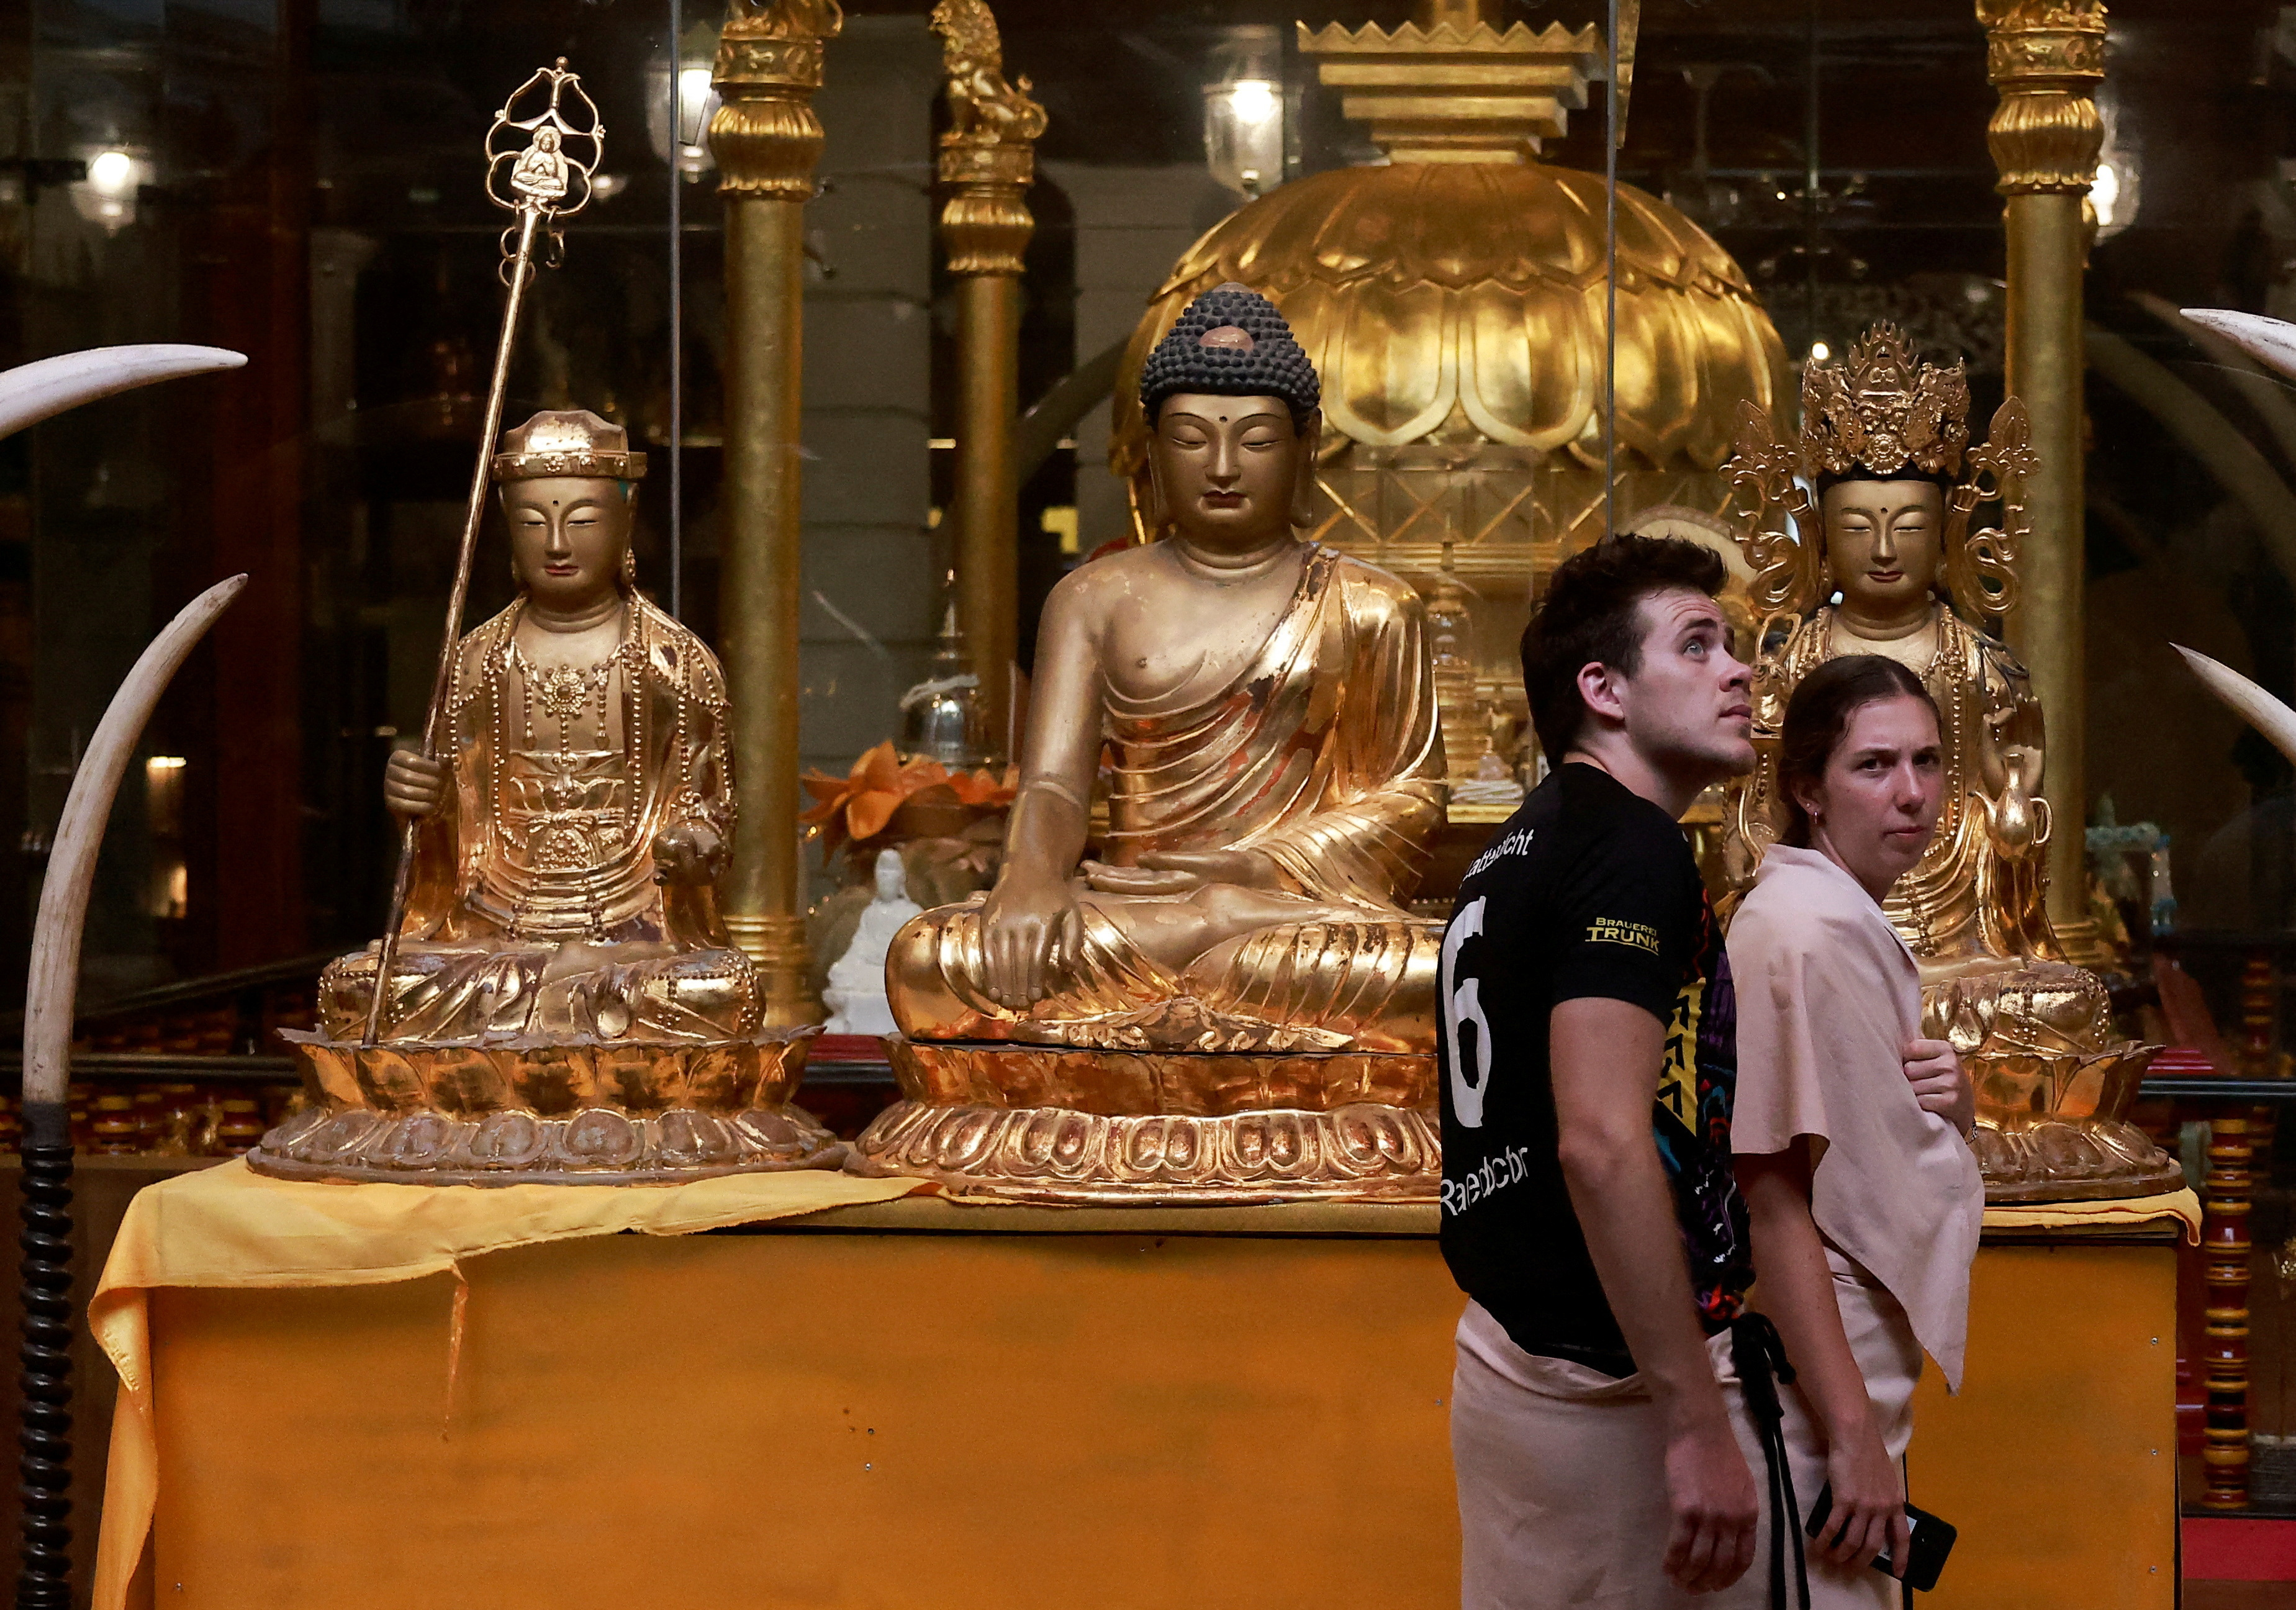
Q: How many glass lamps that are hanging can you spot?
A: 4